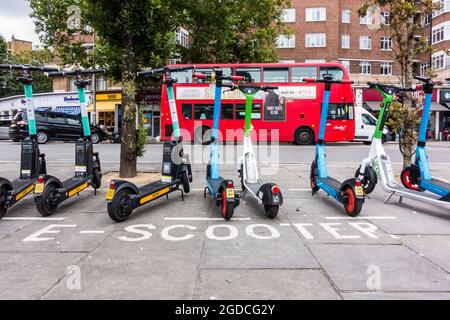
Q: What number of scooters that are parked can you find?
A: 8